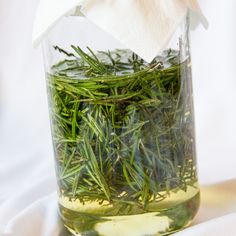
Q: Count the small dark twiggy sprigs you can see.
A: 1